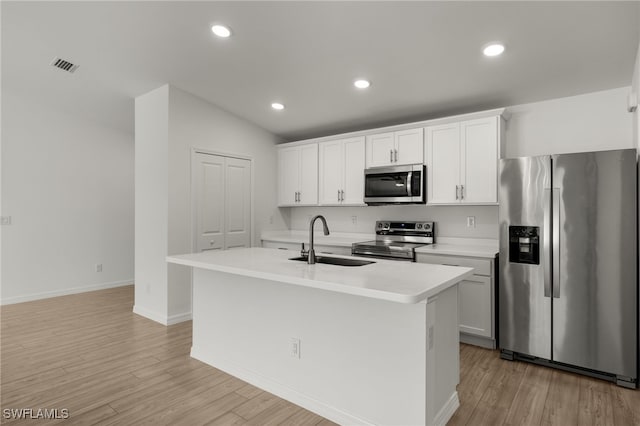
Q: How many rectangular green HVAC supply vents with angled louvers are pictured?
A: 0